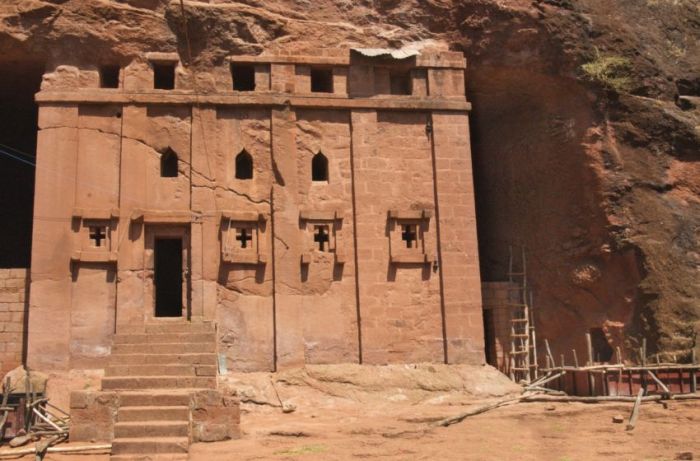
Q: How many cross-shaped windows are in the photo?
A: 4